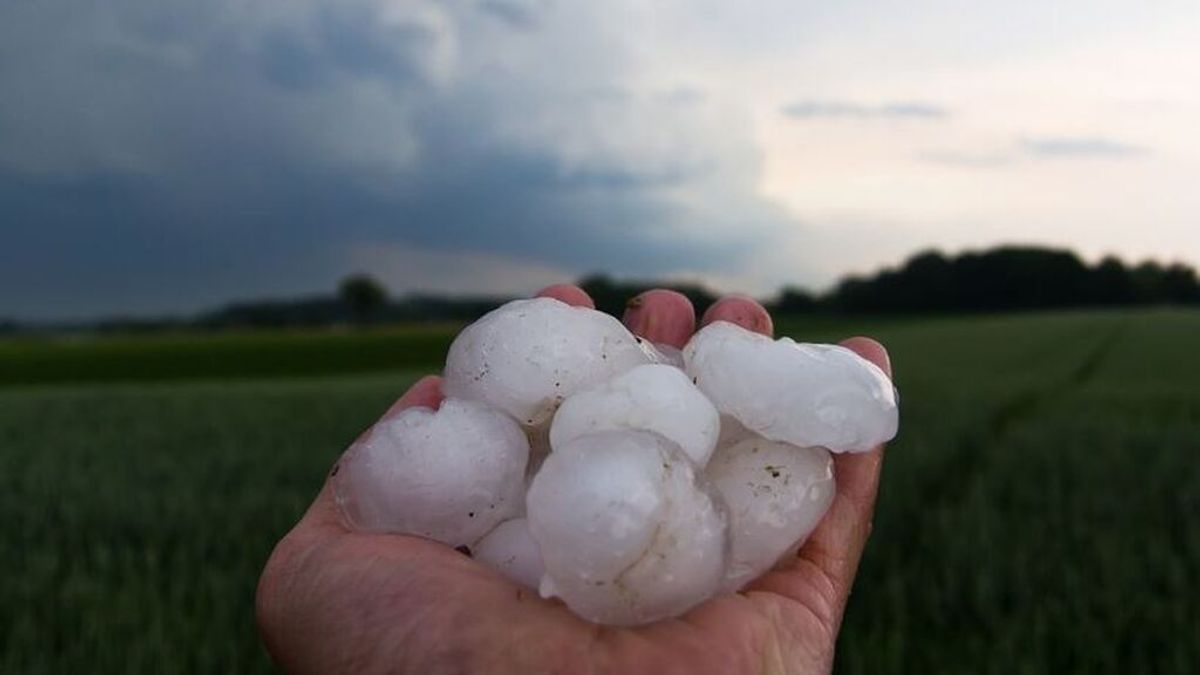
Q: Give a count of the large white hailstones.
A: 7